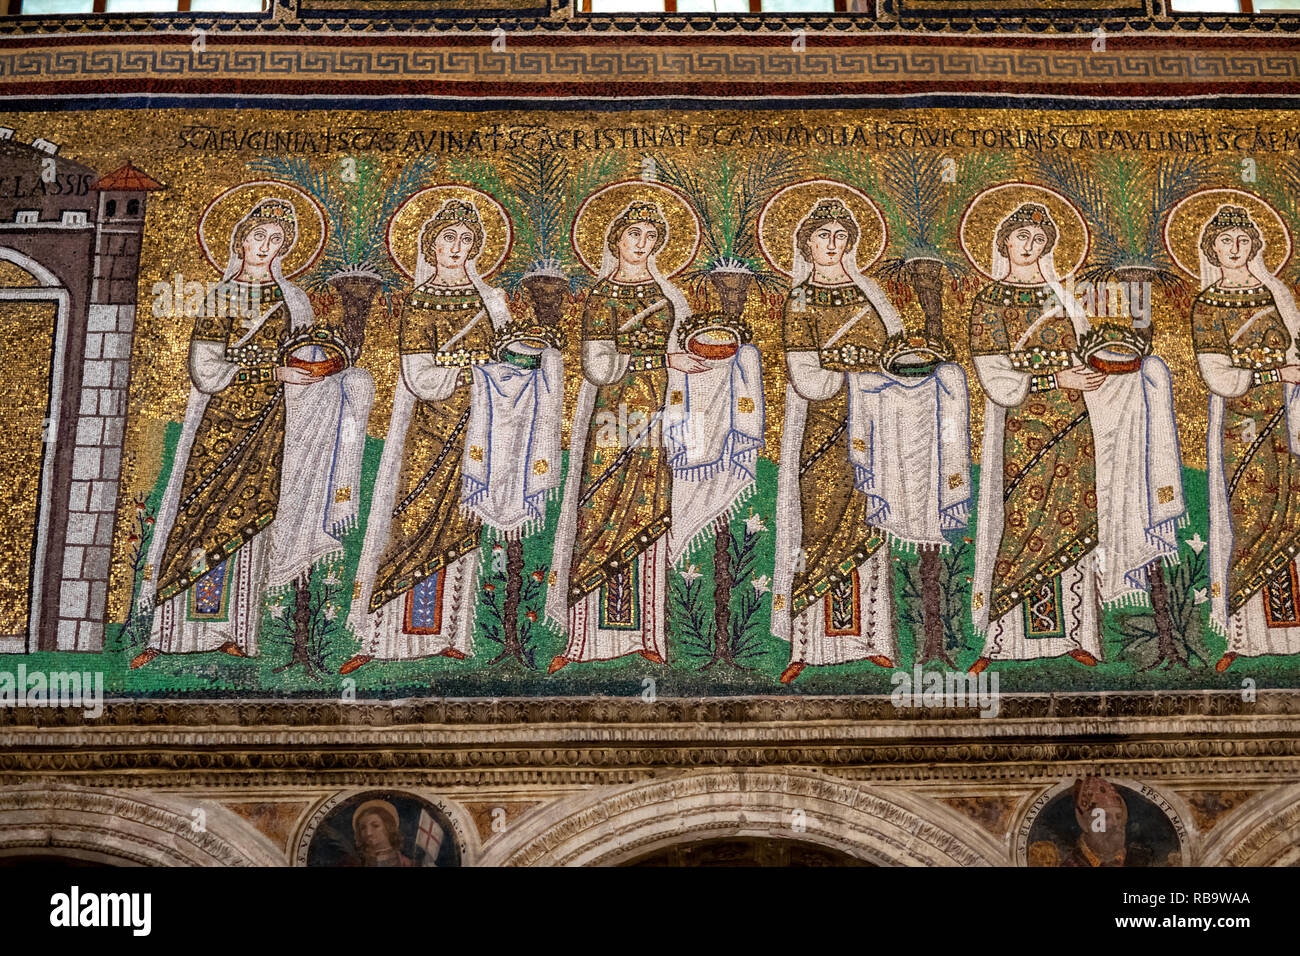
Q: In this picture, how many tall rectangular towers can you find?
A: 1